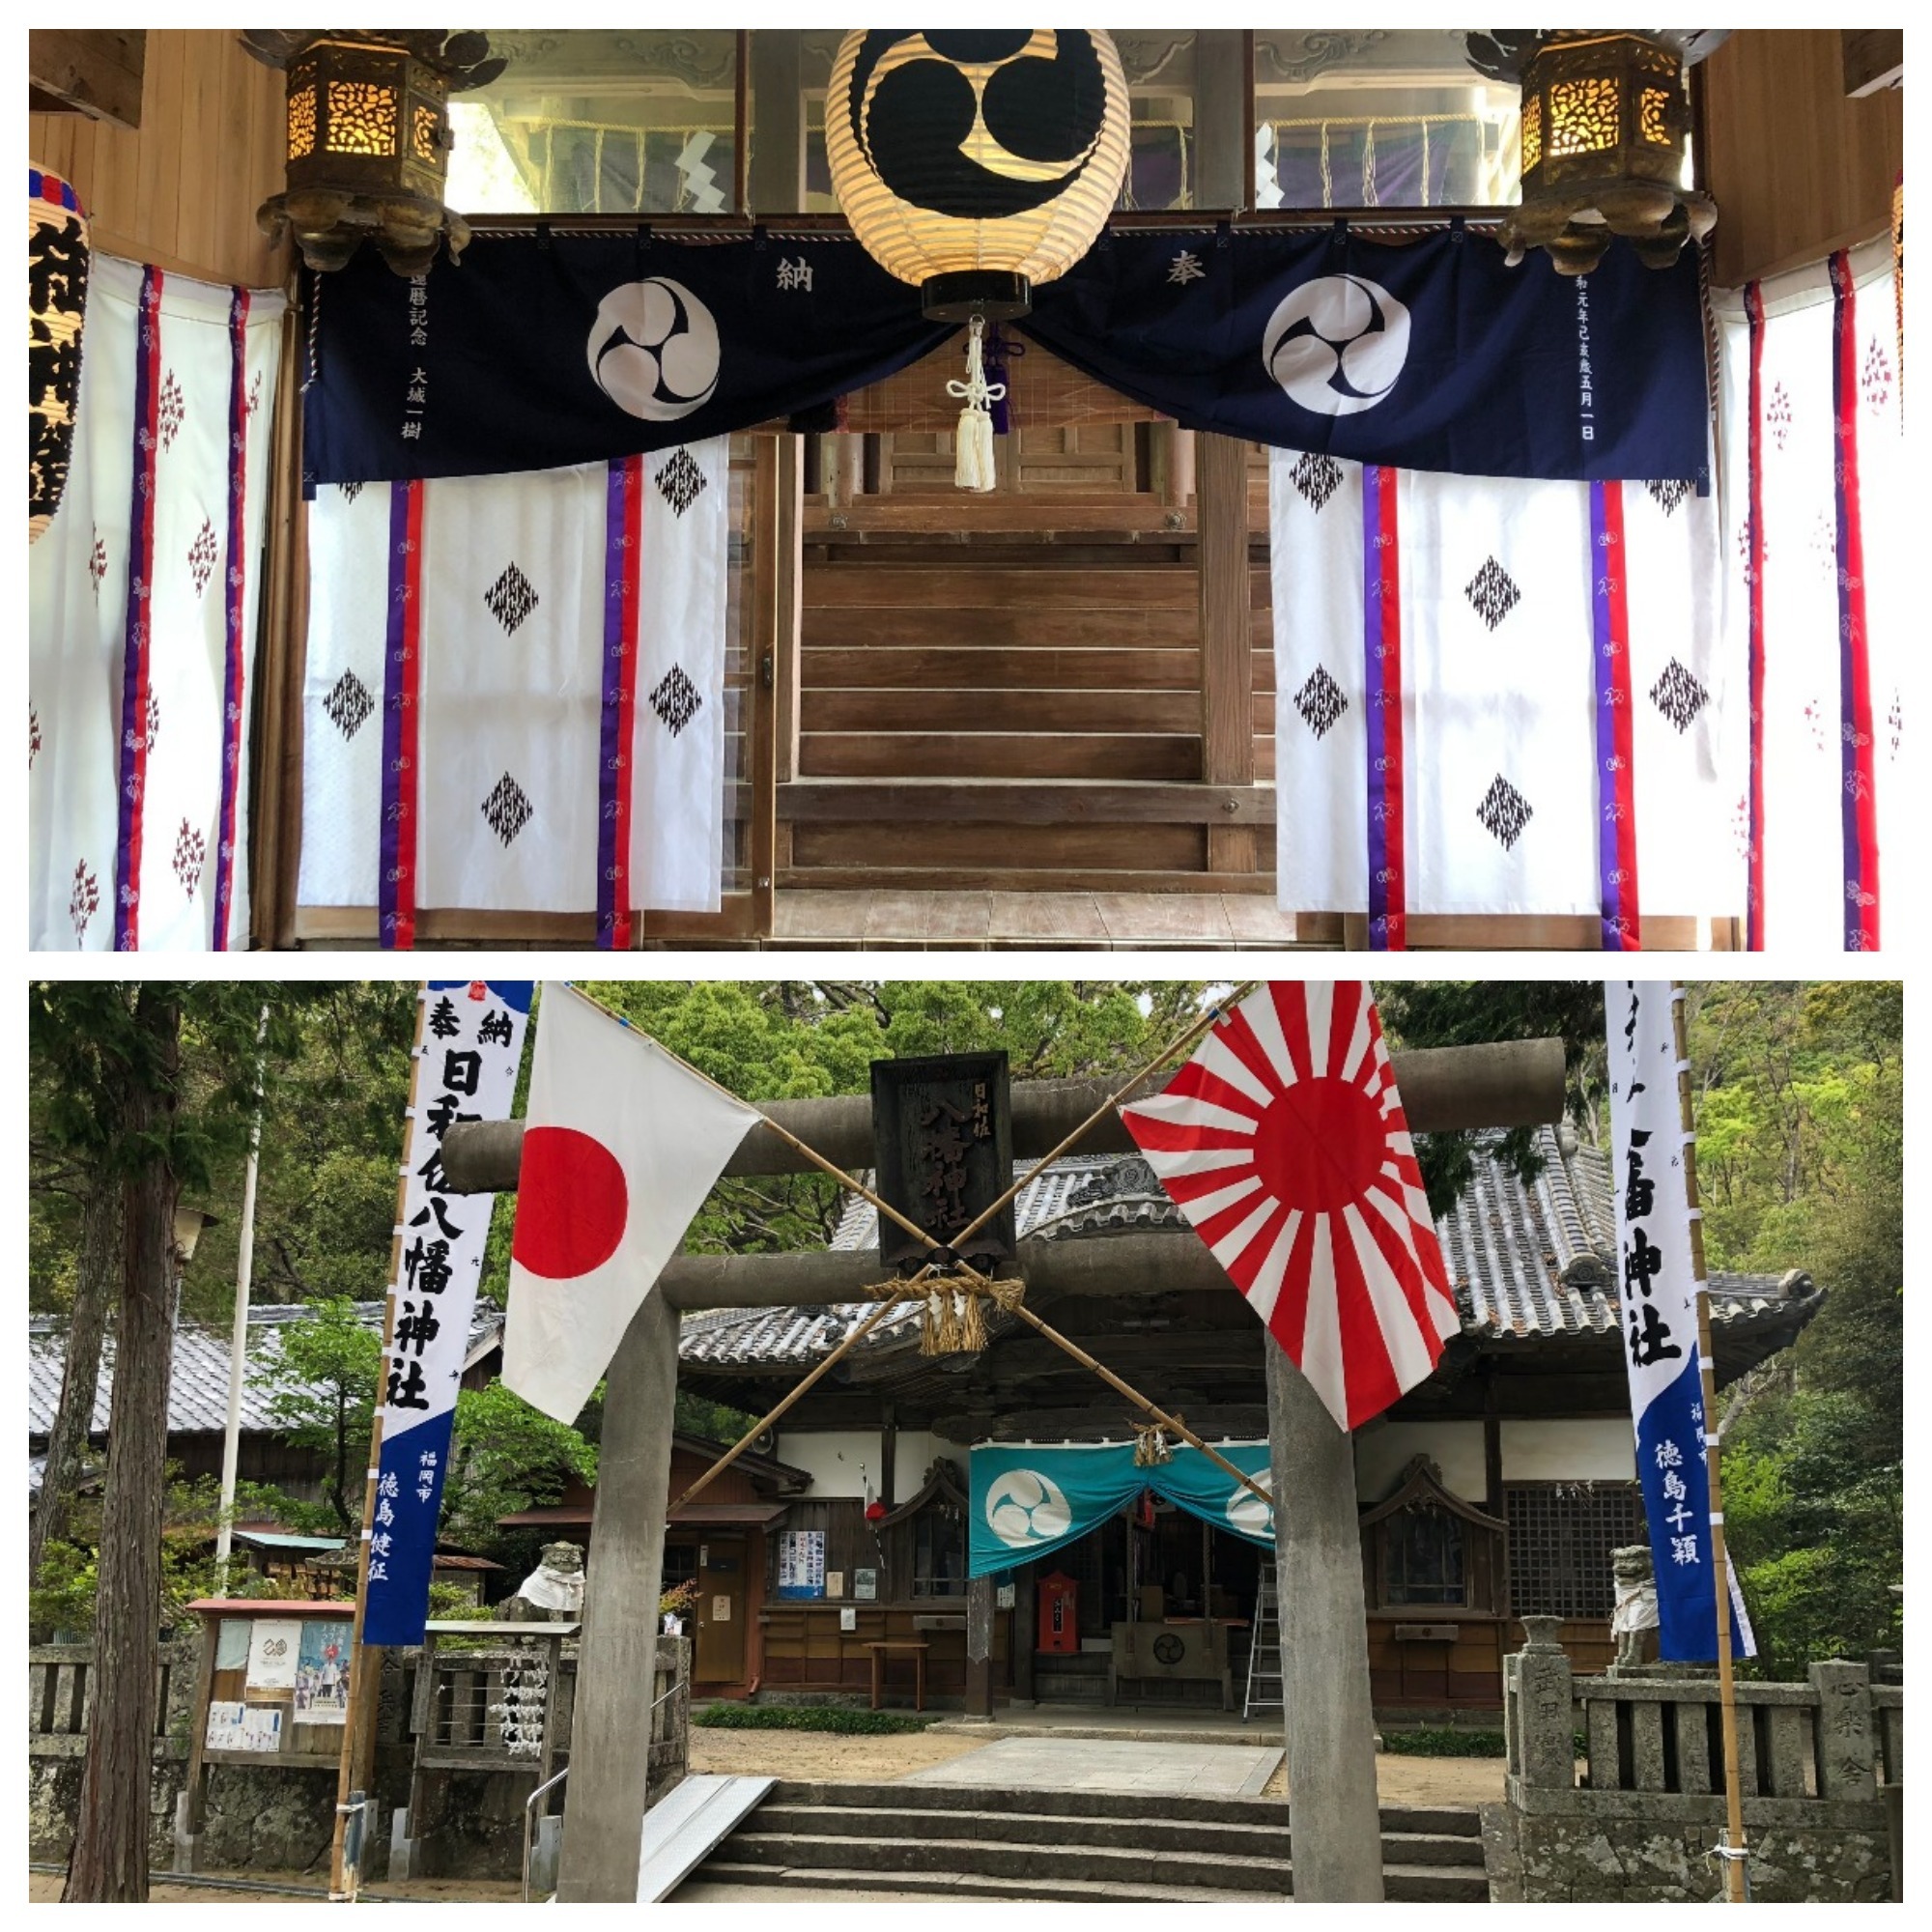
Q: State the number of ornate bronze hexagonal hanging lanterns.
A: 2